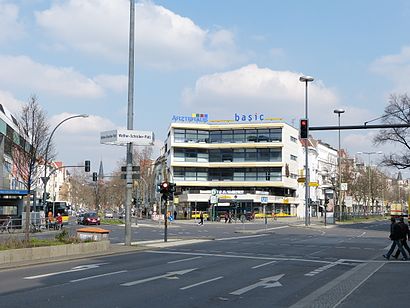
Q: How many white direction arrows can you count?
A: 3